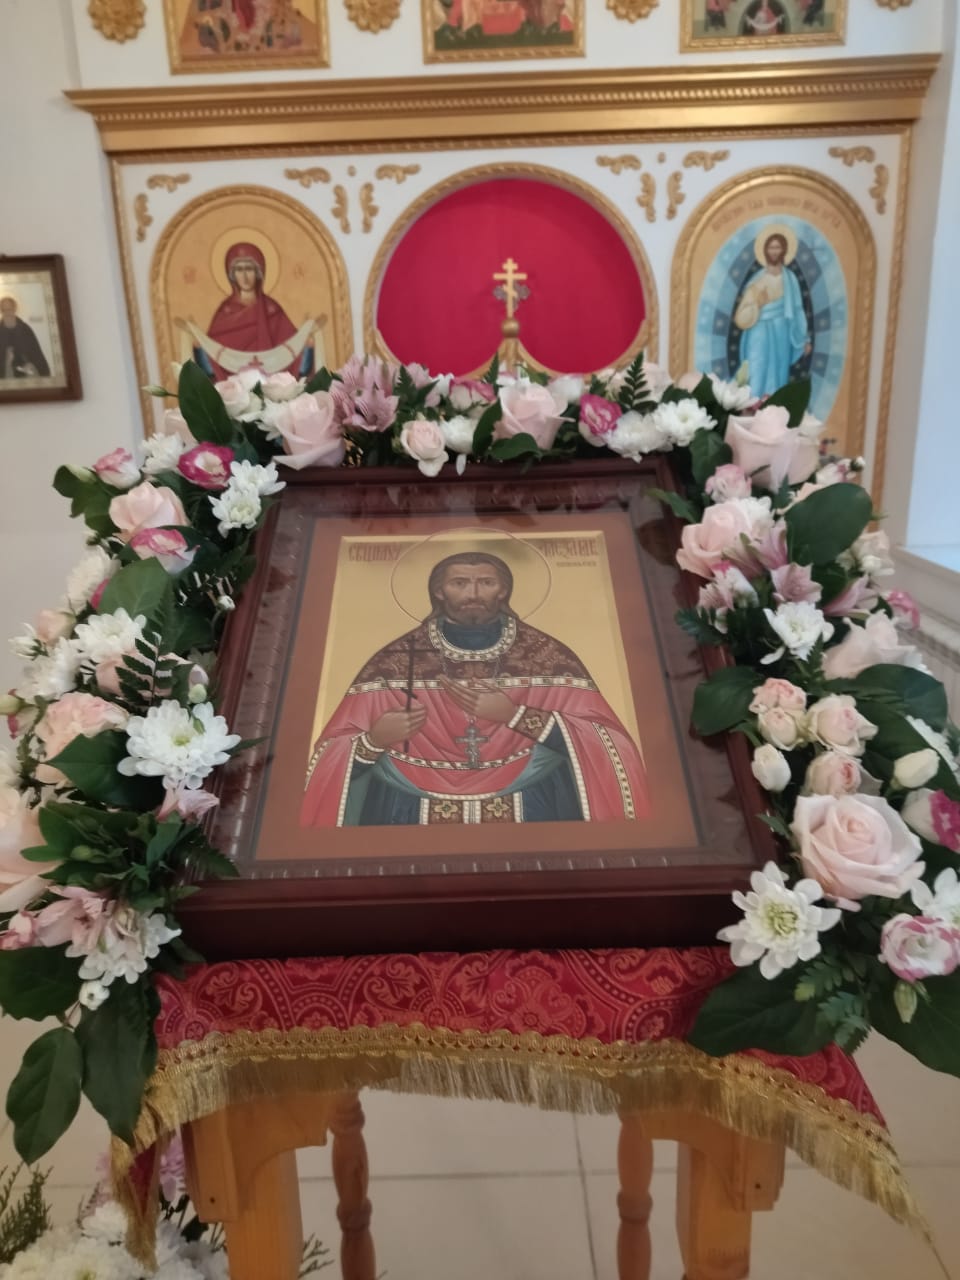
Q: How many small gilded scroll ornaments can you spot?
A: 12